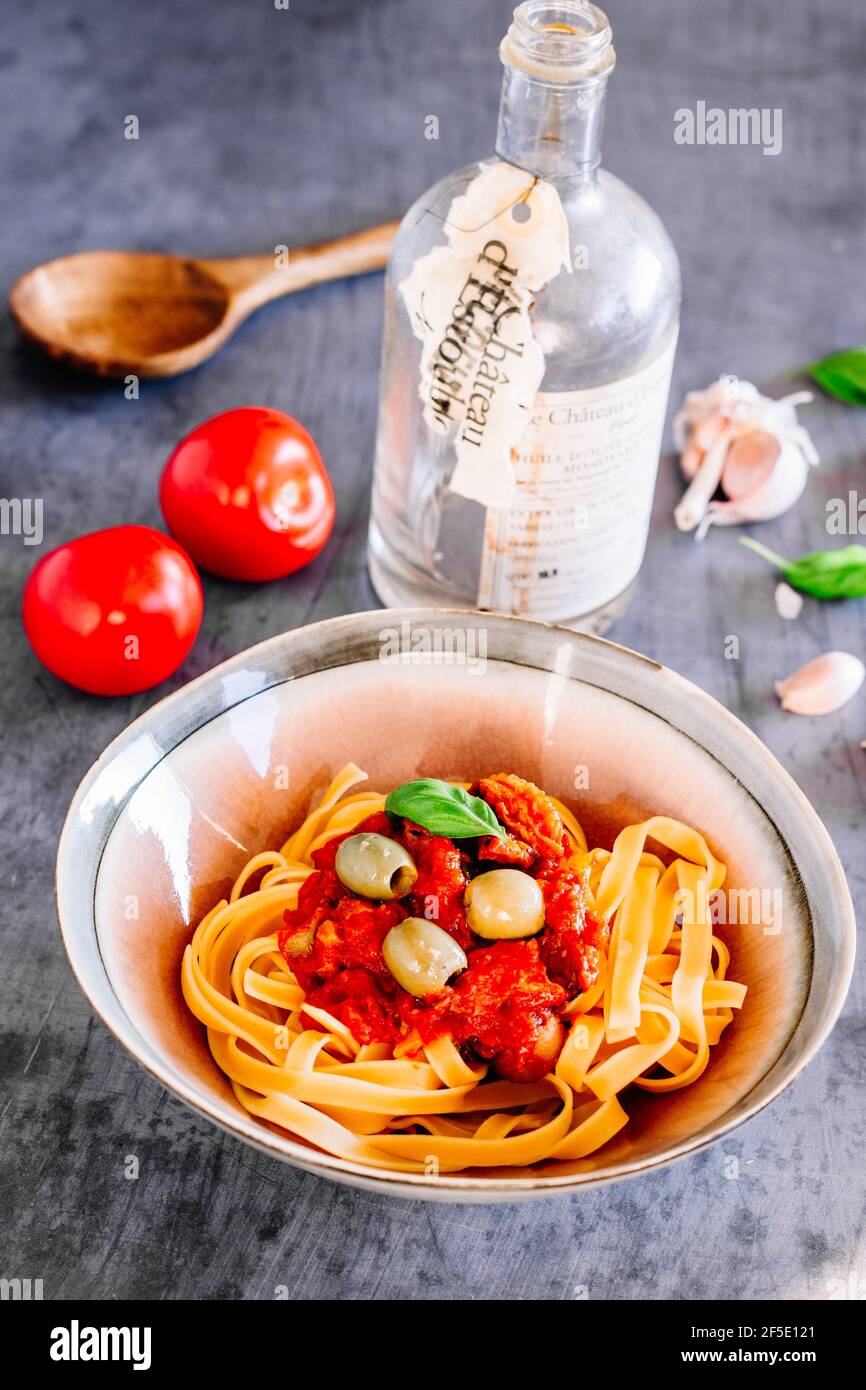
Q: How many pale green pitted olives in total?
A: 3